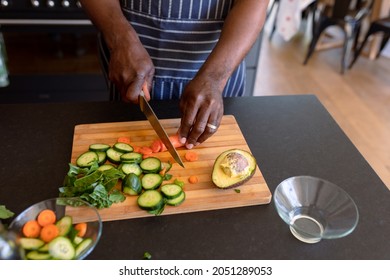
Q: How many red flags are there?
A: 0